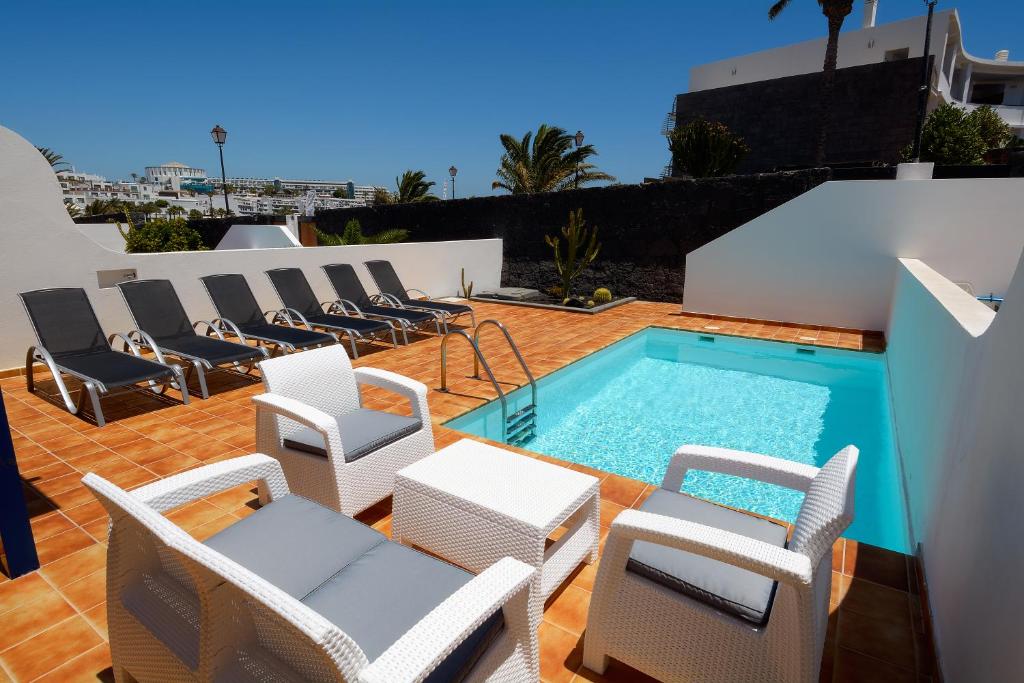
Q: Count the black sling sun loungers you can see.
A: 6